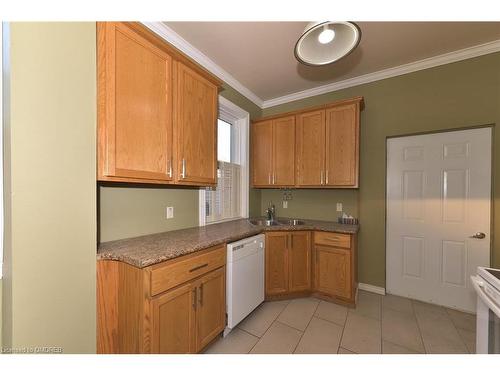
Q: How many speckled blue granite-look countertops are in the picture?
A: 0